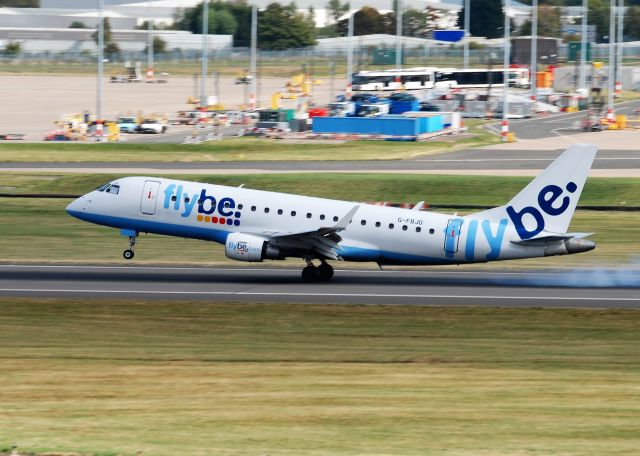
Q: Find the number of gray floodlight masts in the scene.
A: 12